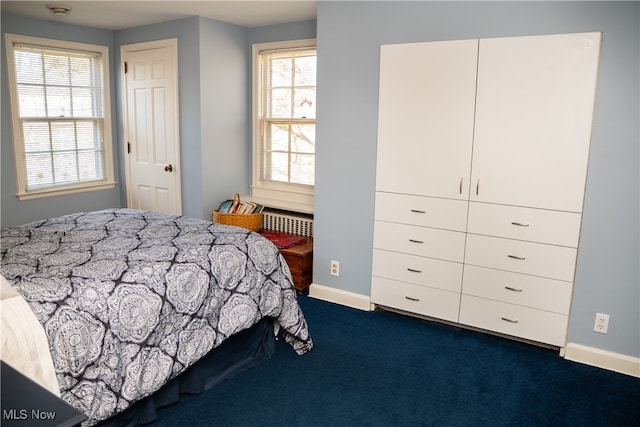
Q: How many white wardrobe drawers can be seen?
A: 8